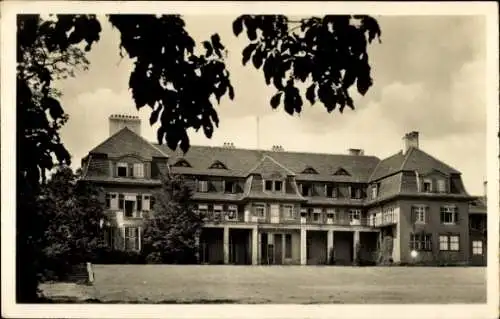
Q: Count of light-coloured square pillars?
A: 5